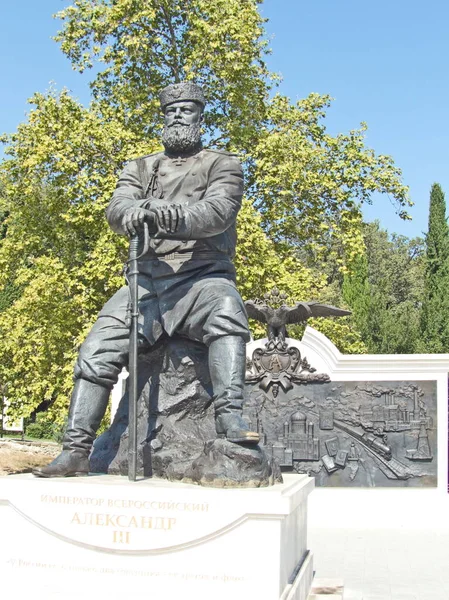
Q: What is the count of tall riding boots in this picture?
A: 2